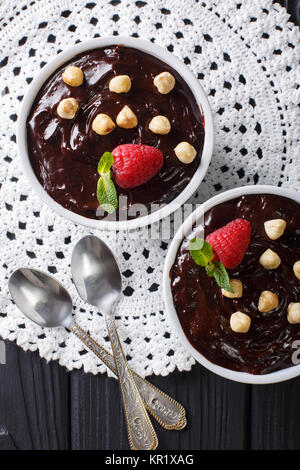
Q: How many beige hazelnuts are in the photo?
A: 15